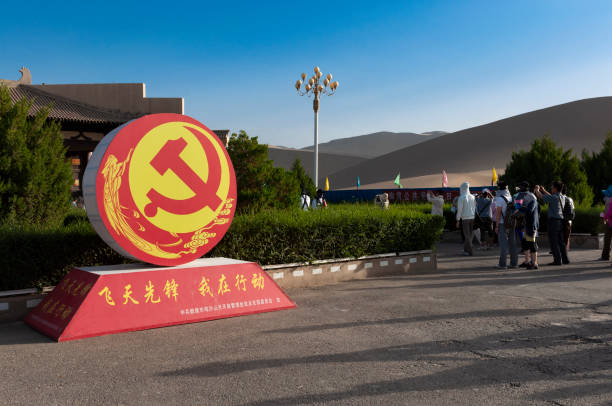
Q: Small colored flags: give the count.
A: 5